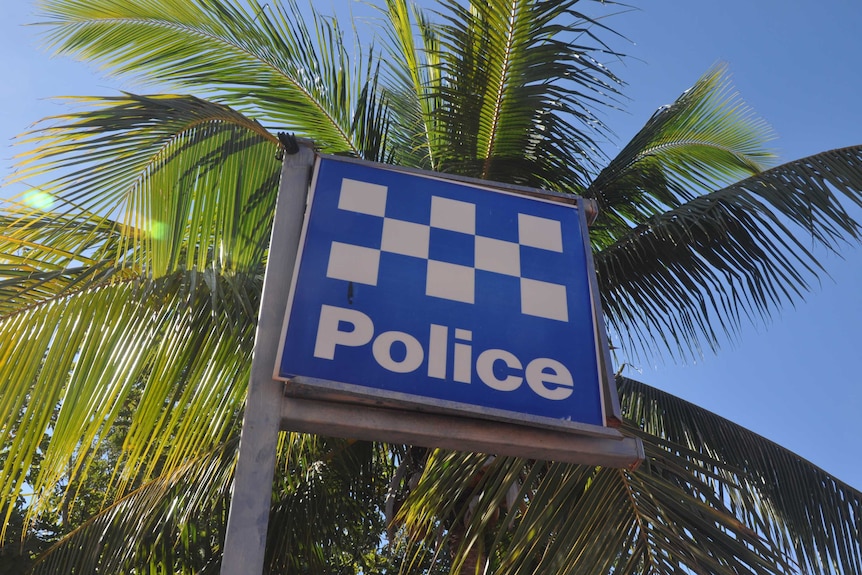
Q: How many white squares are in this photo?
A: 8